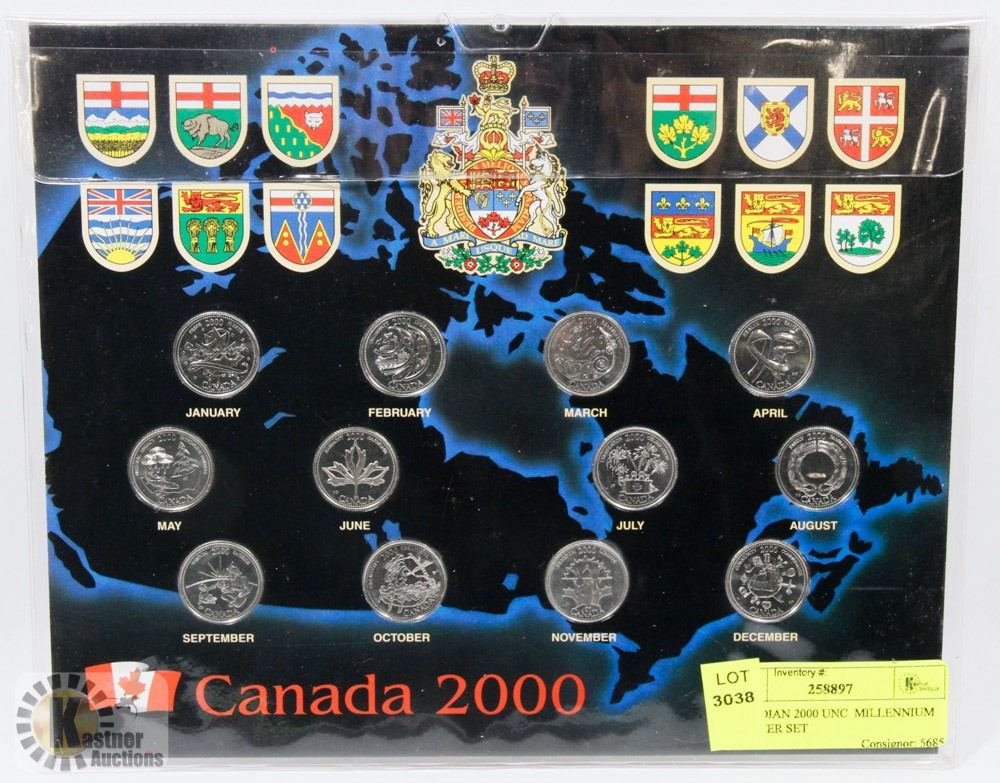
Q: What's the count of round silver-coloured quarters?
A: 12